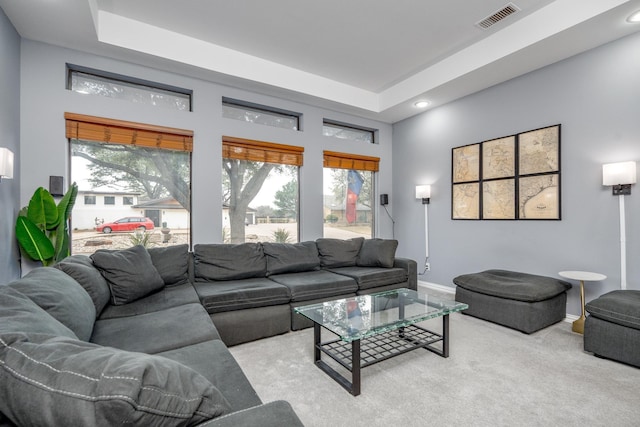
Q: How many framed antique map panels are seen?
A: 6